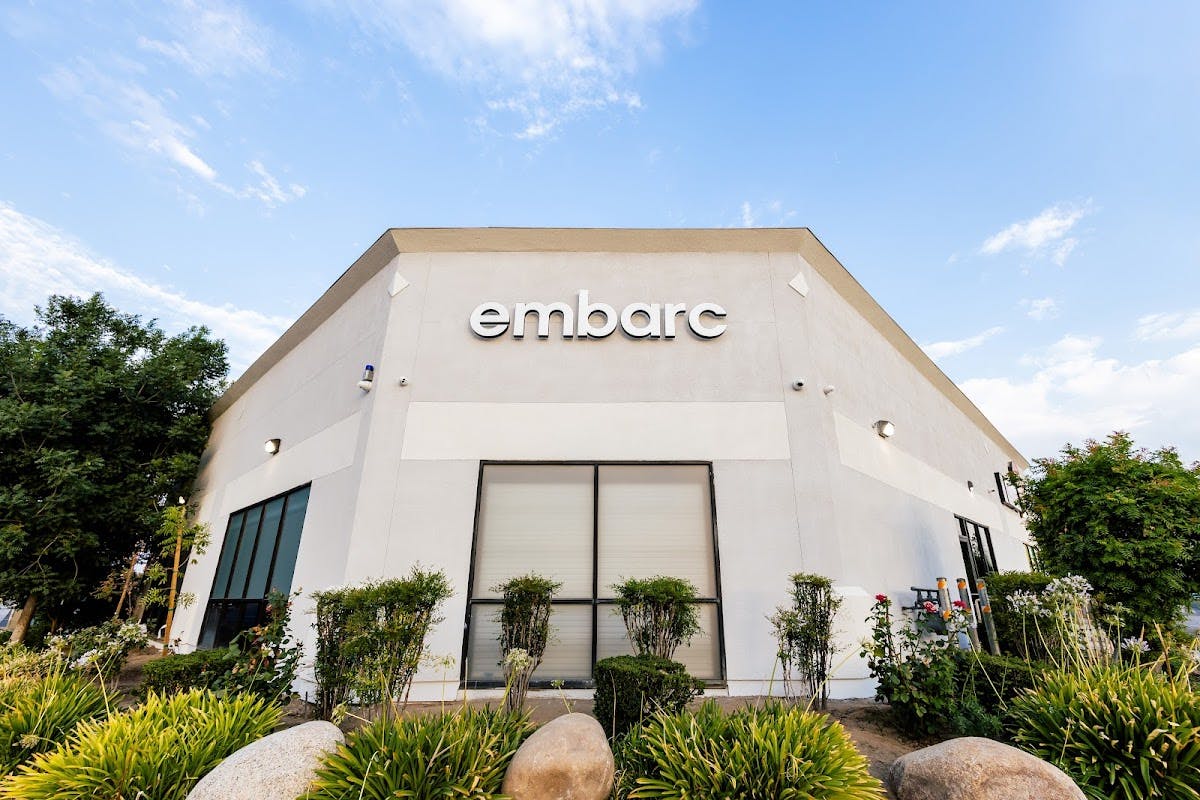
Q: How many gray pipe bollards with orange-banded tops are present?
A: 3